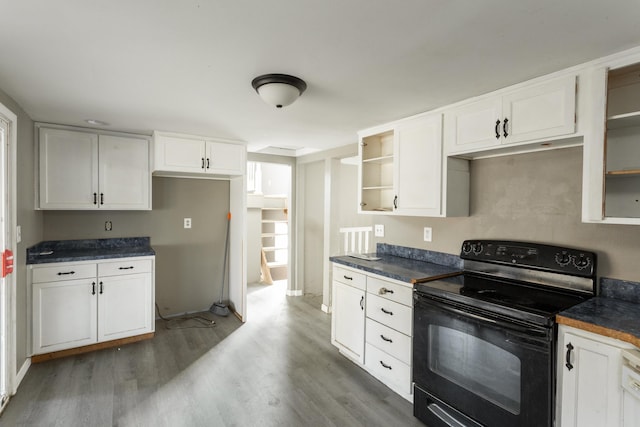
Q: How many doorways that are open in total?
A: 1